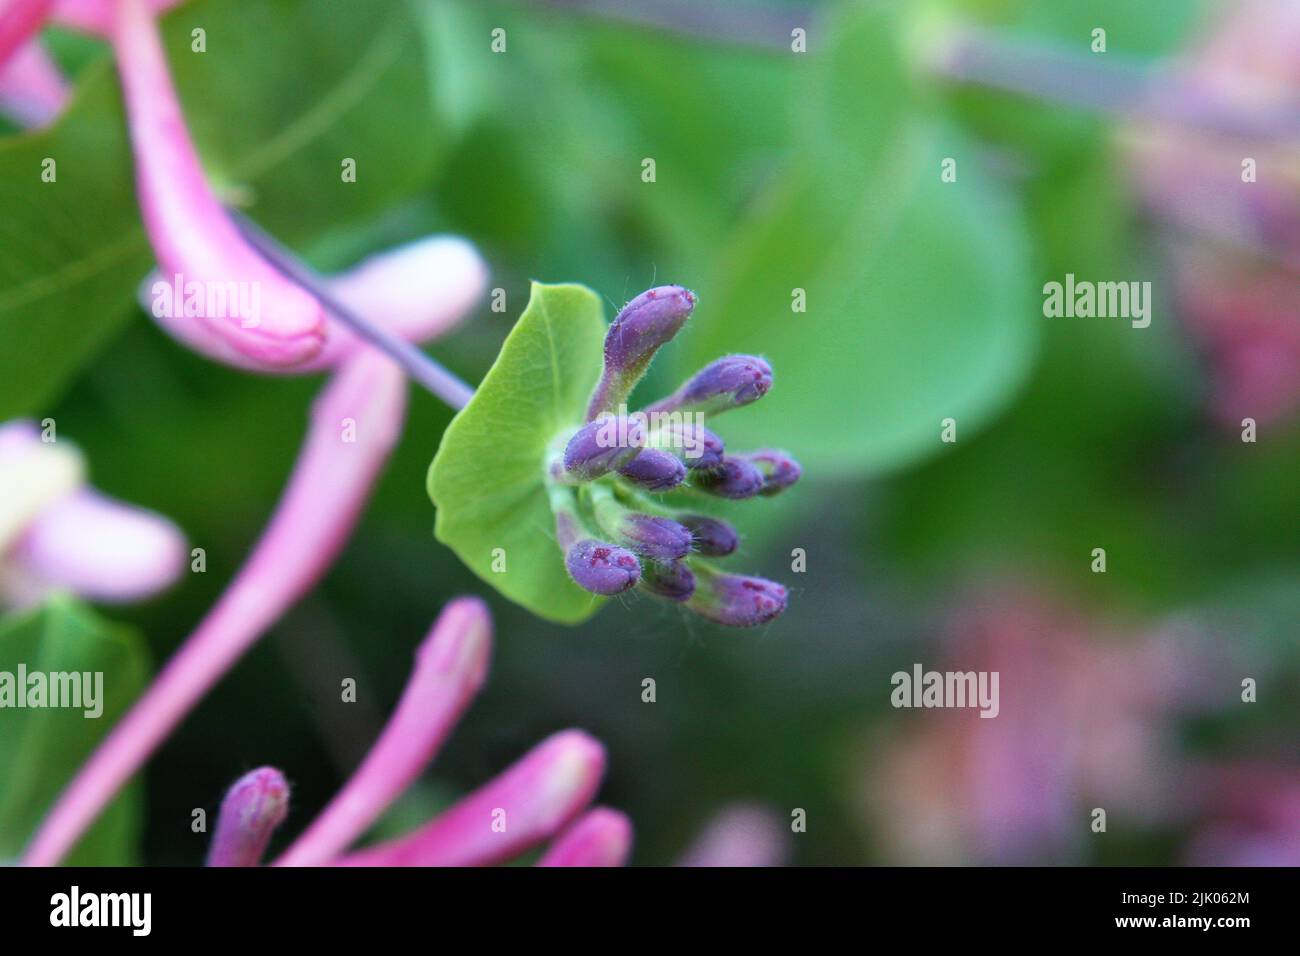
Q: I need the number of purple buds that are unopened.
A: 12